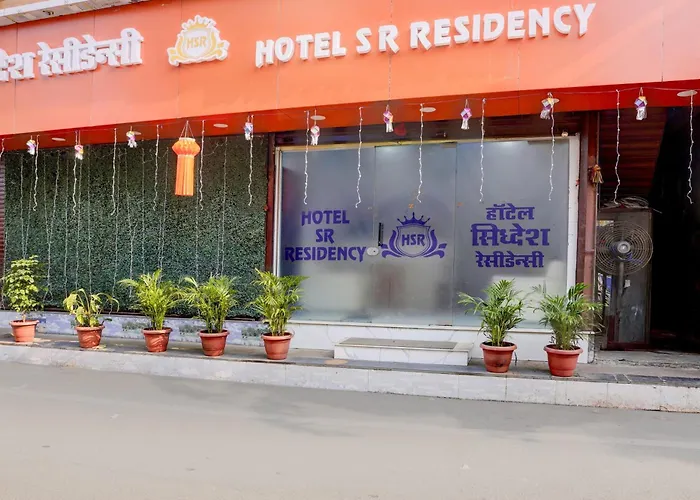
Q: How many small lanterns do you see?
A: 9